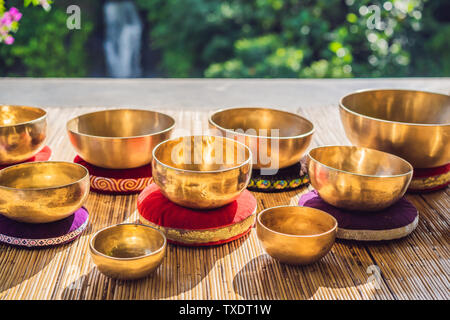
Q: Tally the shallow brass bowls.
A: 9